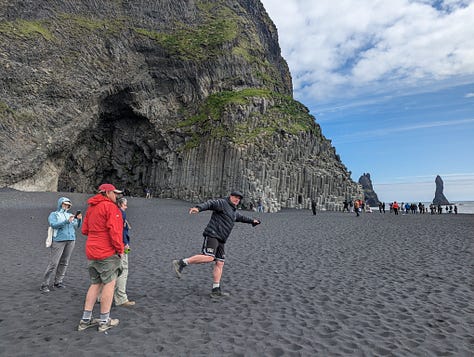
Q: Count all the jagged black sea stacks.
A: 2